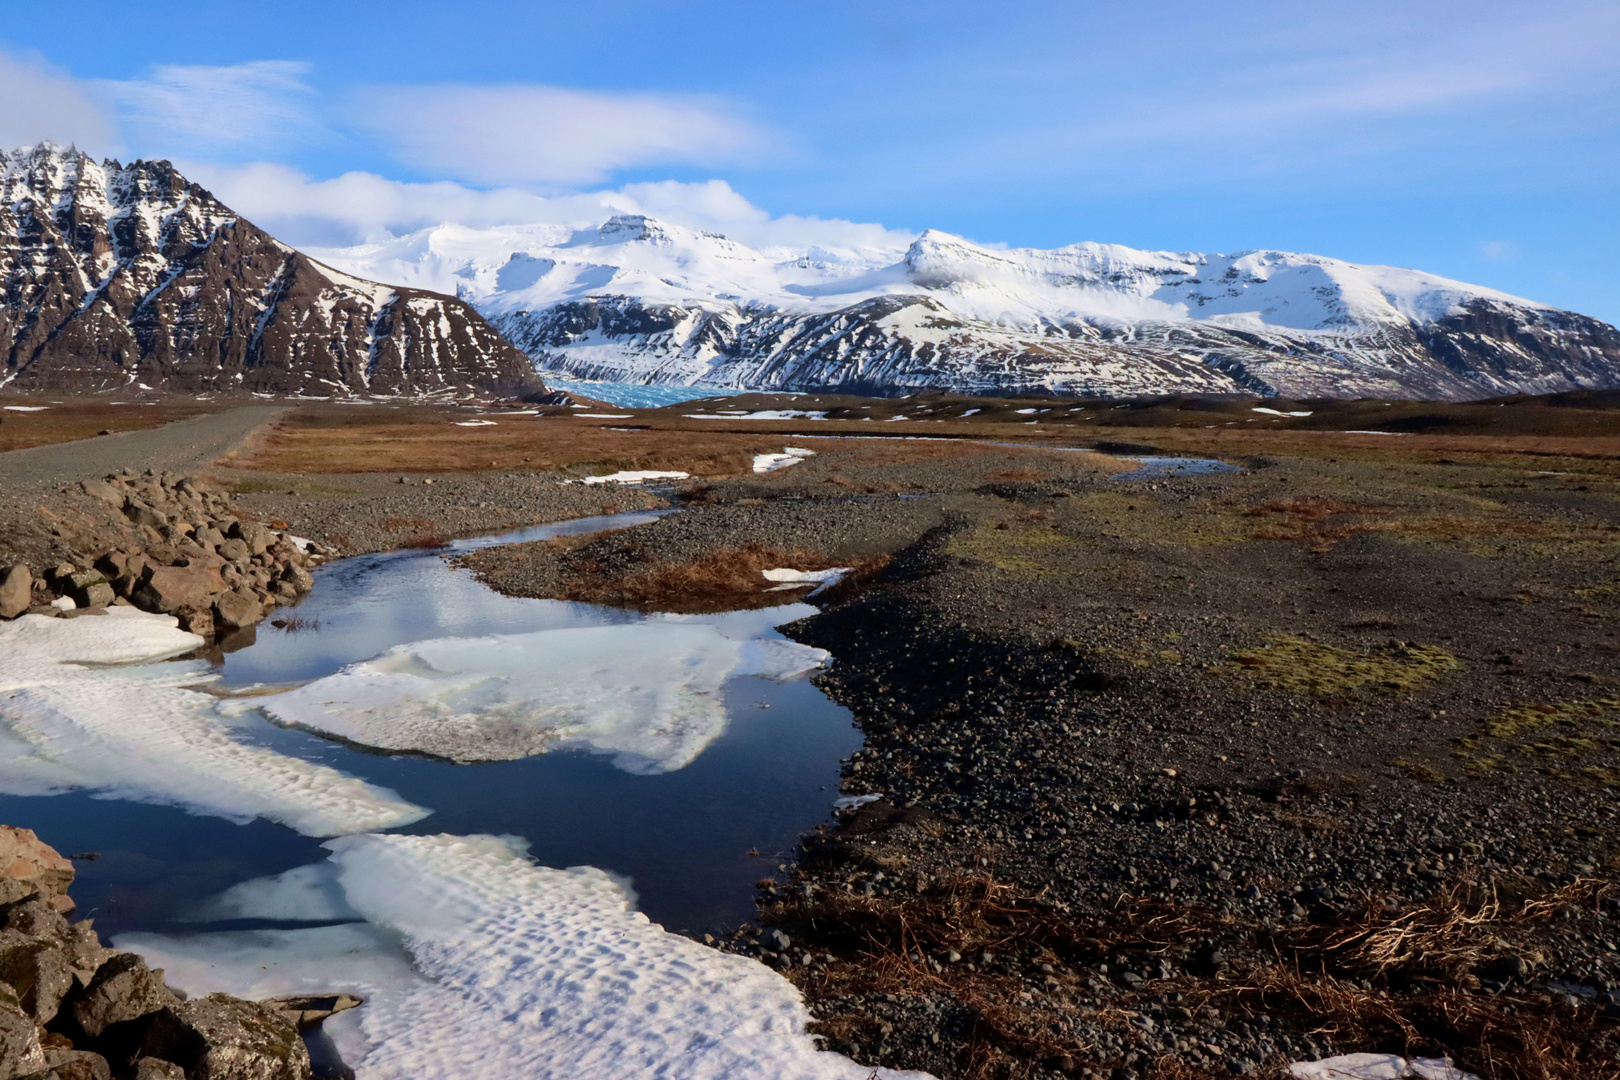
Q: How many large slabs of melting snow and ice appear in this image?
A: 3